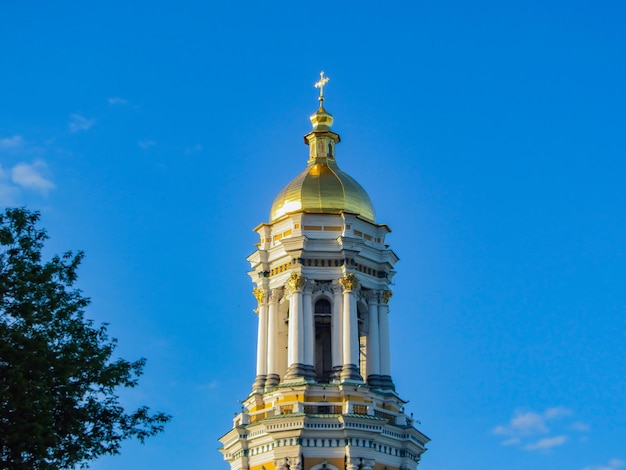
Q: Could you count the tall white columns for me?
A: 8